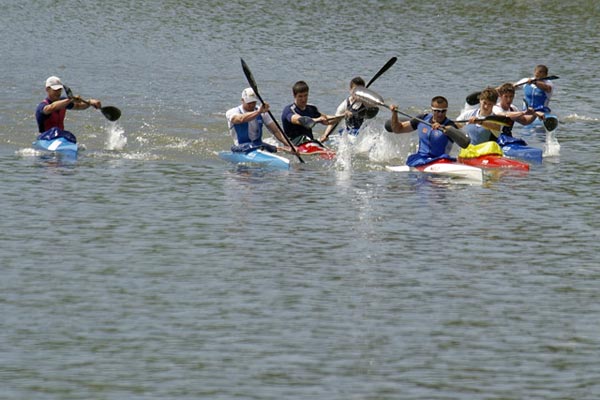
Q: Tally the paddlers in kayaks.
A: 8